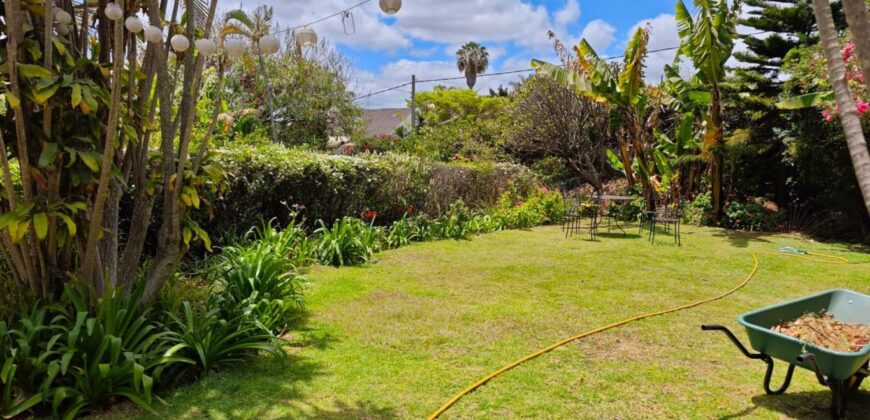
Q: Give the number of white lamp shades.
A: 11